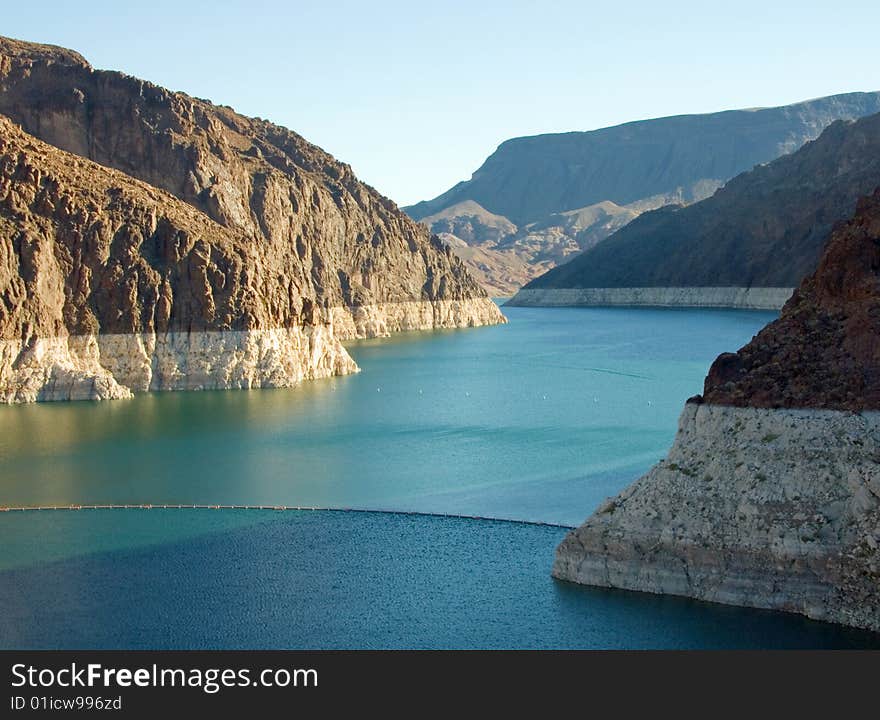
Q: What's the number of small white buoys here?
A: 7